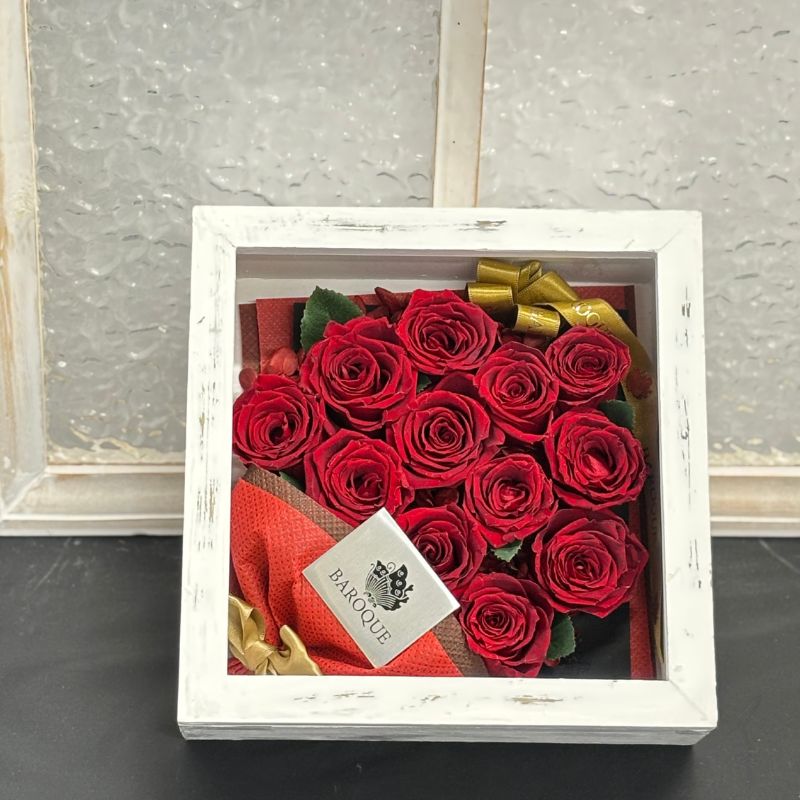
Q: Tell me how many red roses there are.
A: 12